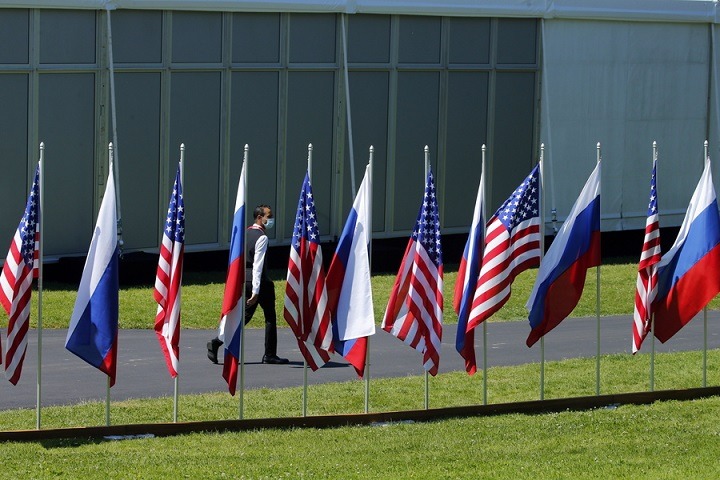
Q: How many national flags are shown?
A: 12